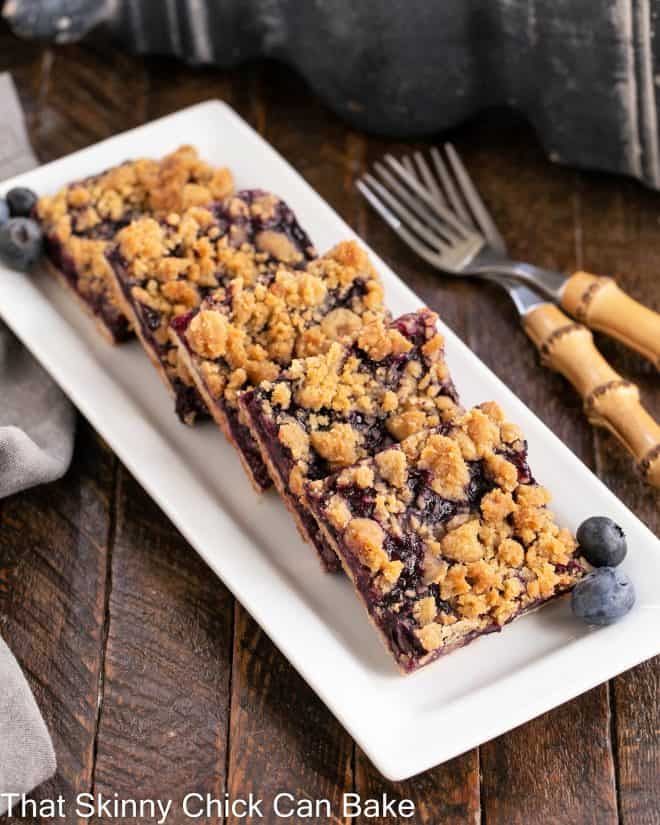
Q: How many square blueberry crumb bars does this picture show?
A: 5